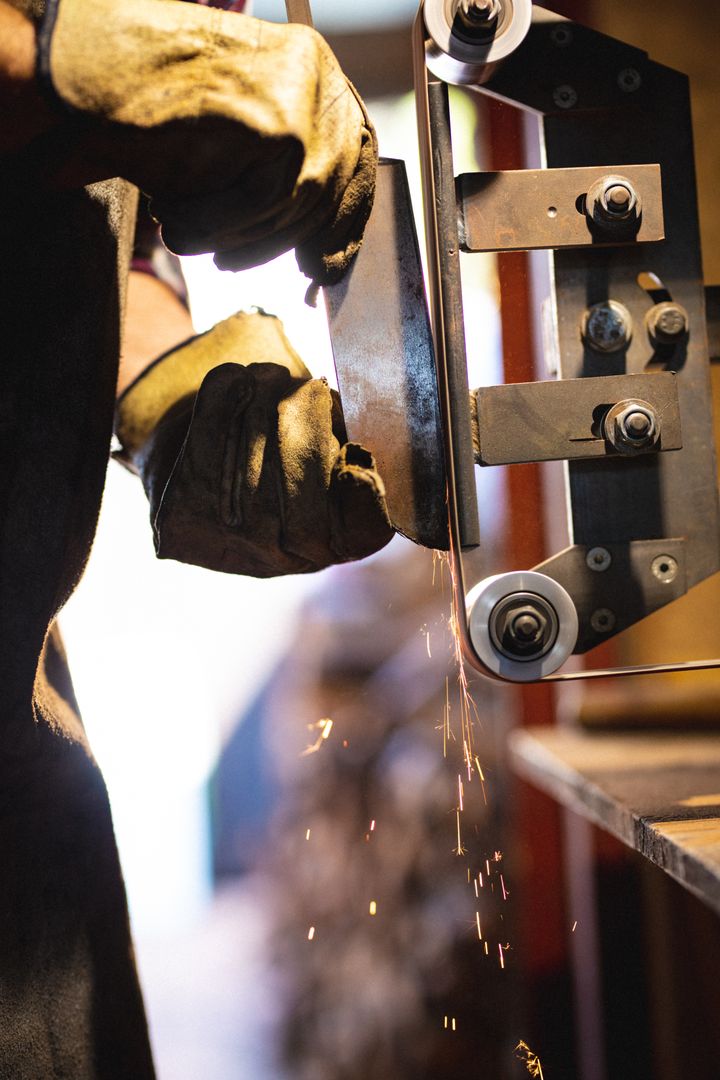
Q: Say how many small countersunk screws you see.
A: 6